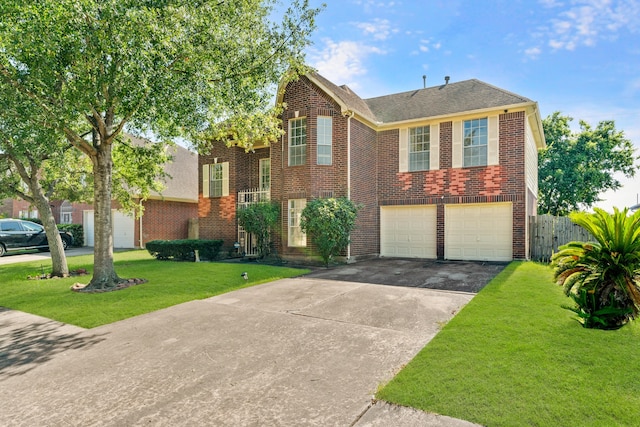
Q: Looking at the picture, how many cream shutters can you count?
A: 6